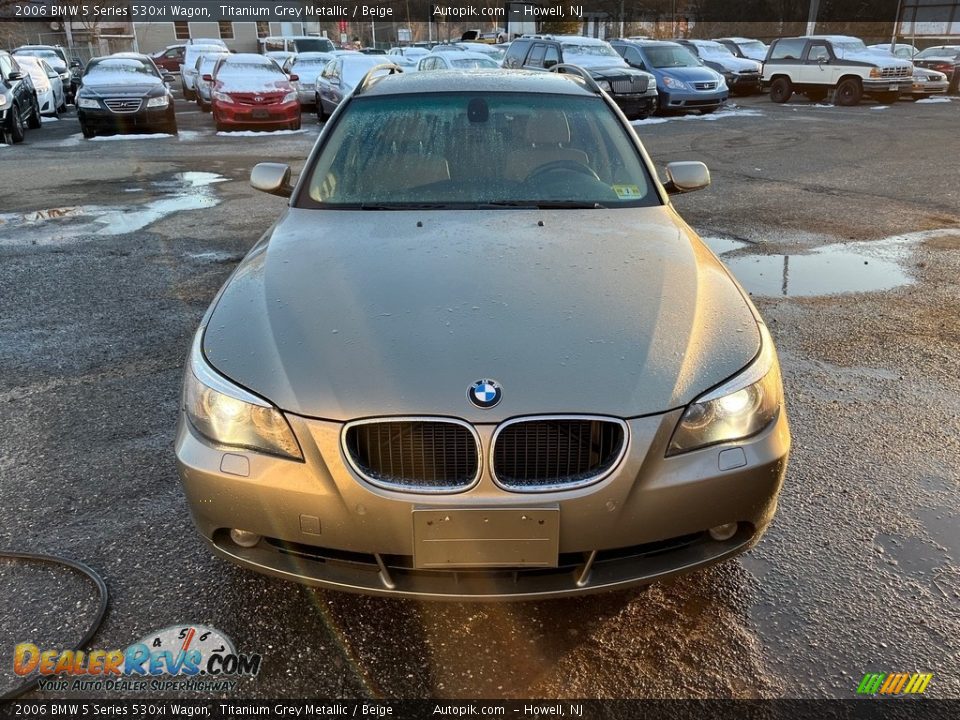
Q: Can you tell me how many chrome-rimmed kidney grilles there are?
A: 2